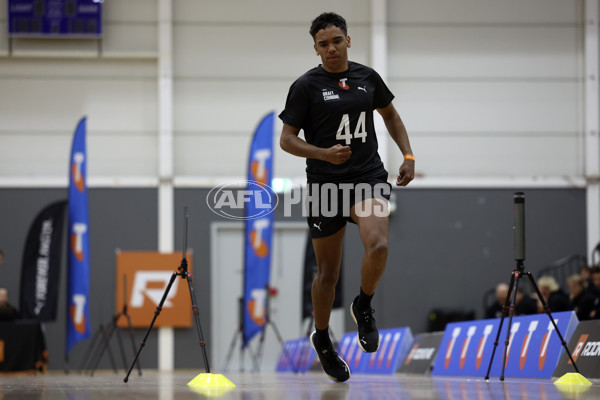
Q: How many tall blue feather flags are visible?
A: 2